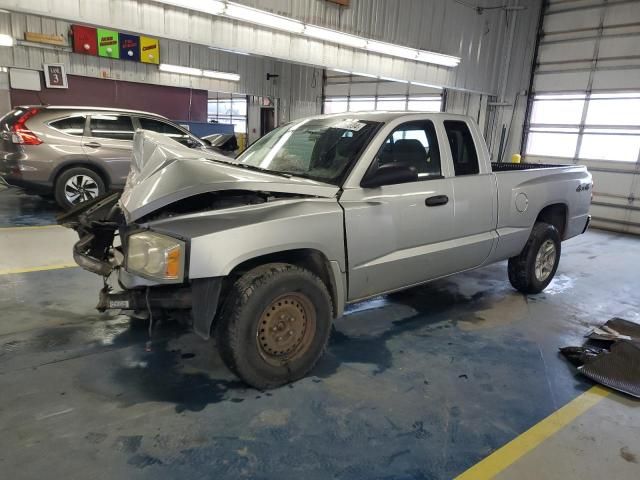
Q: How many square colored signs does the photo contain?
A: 4